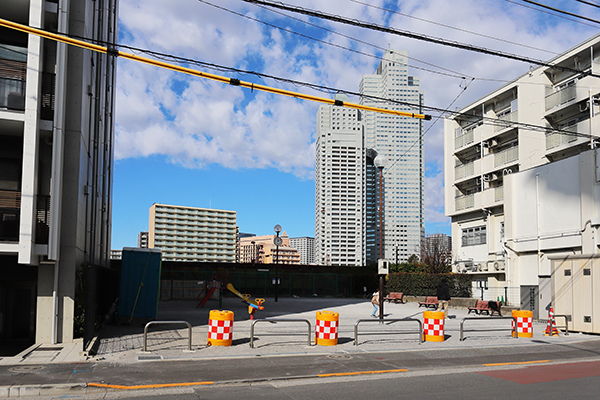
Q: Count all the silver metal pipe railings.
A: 5